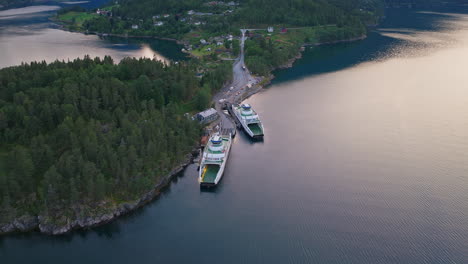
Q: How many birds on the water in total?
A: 0